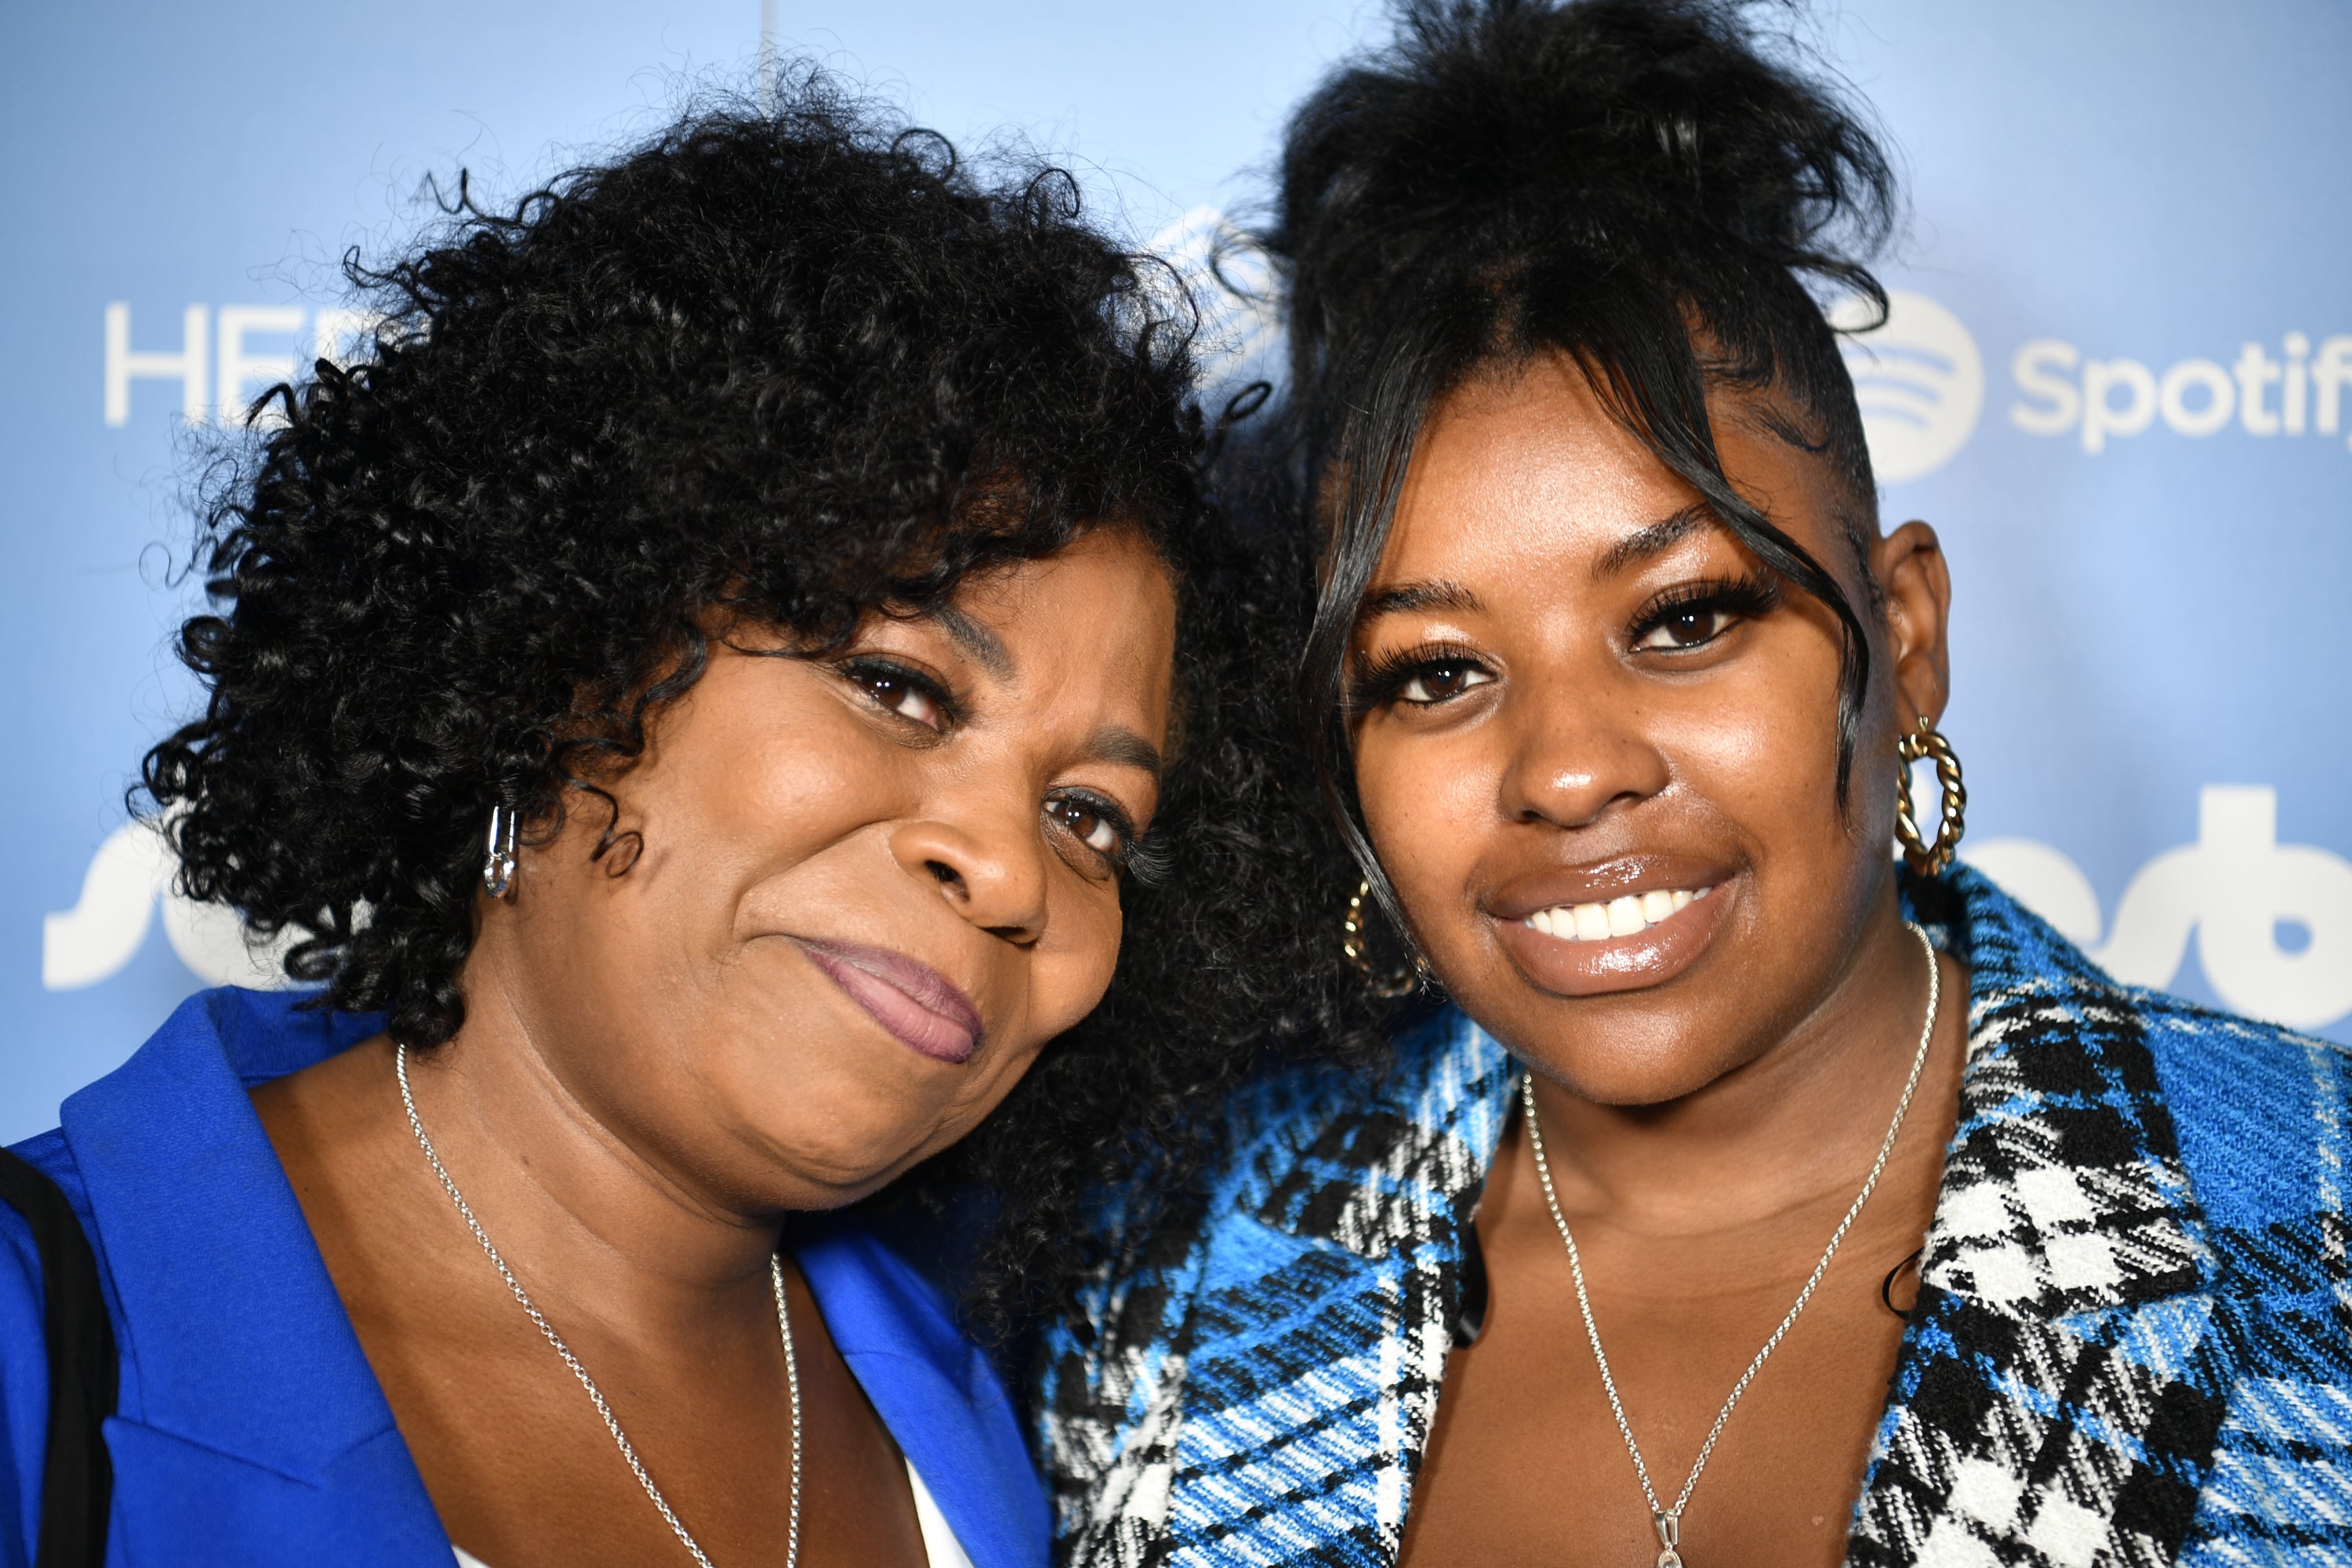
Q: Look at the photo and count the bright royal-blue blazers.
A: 1